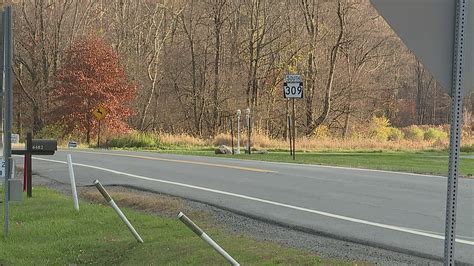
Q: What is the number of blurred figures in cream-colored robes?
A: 0